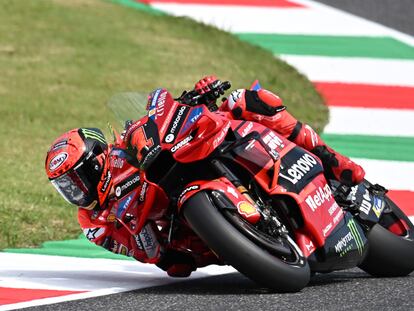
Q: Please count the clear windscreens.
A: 1